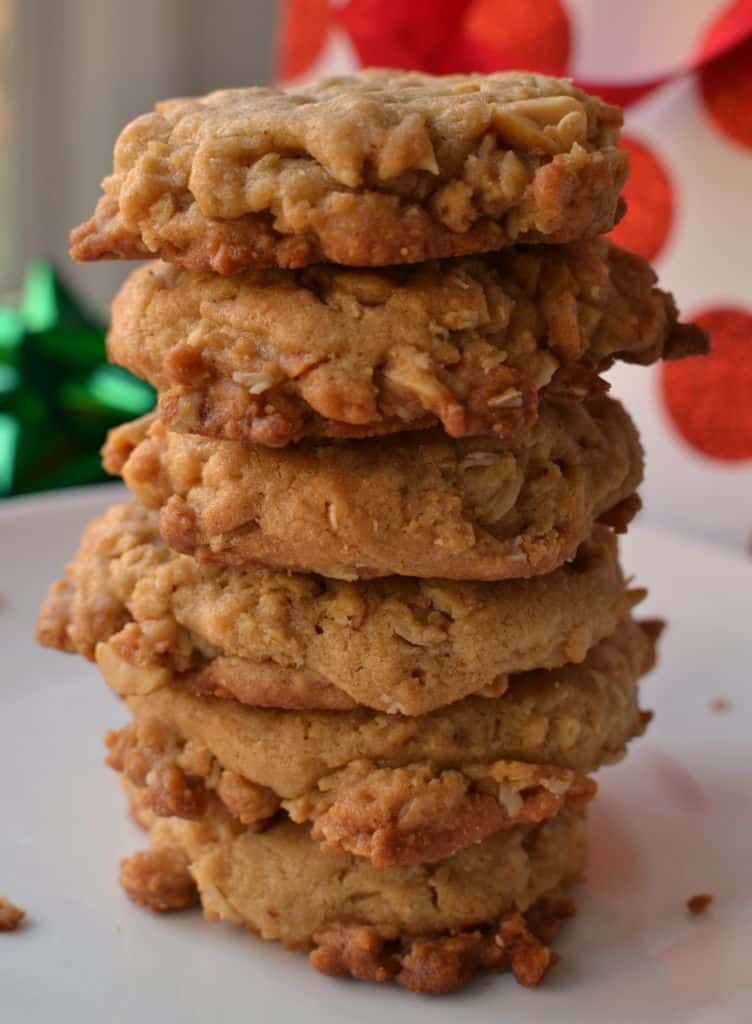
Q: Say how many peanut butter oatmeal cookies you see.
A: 6